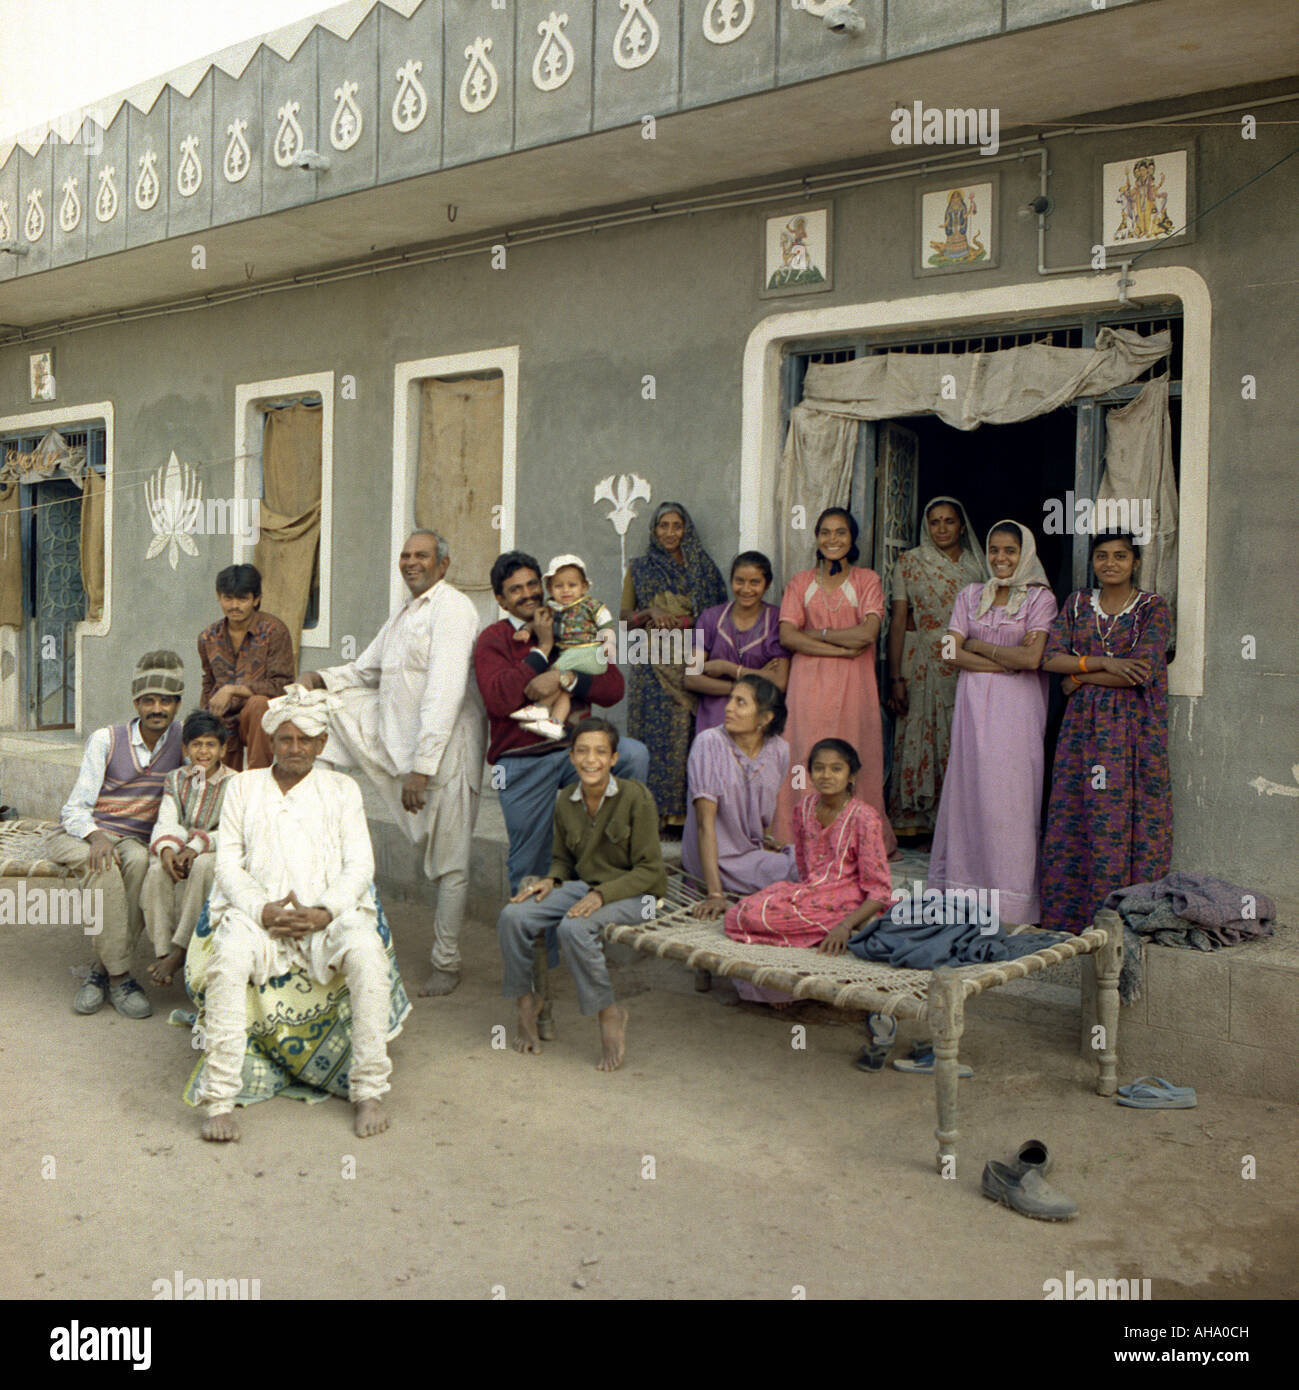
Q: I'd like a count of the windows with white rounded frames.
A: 2